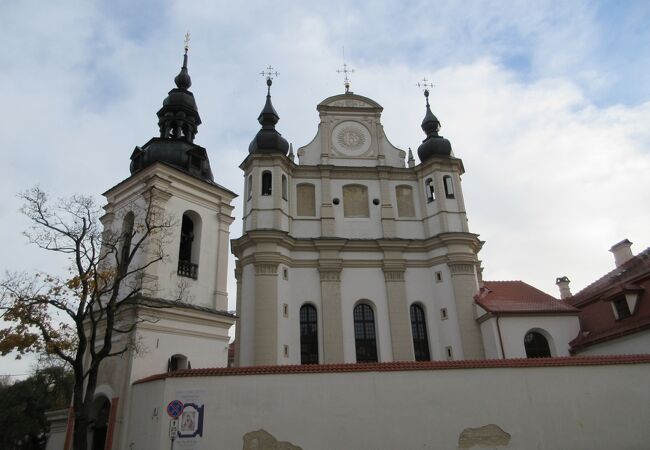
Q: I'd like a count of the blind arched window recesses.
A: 3